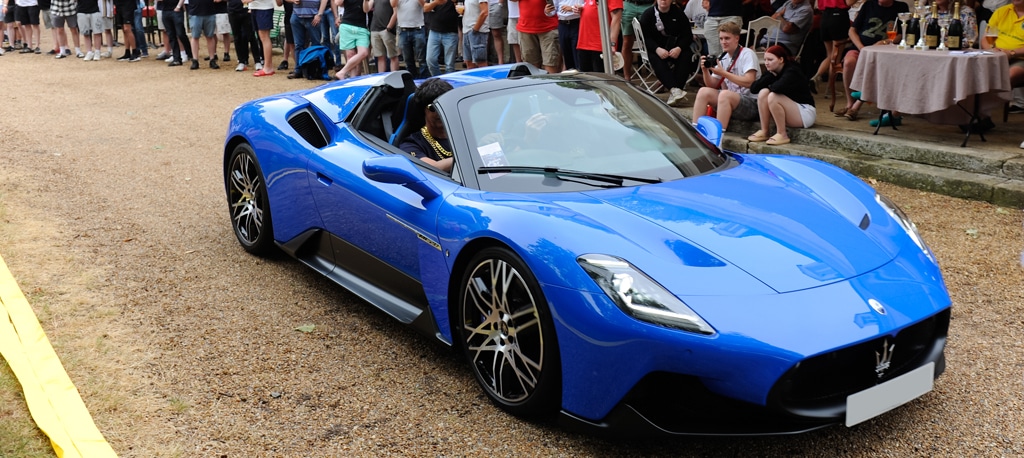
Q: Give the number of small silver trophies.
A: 3